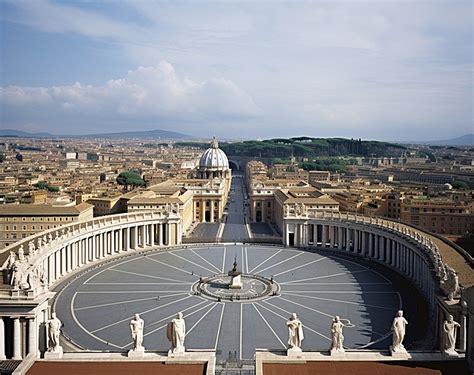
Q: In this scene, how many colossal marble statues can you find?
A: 7